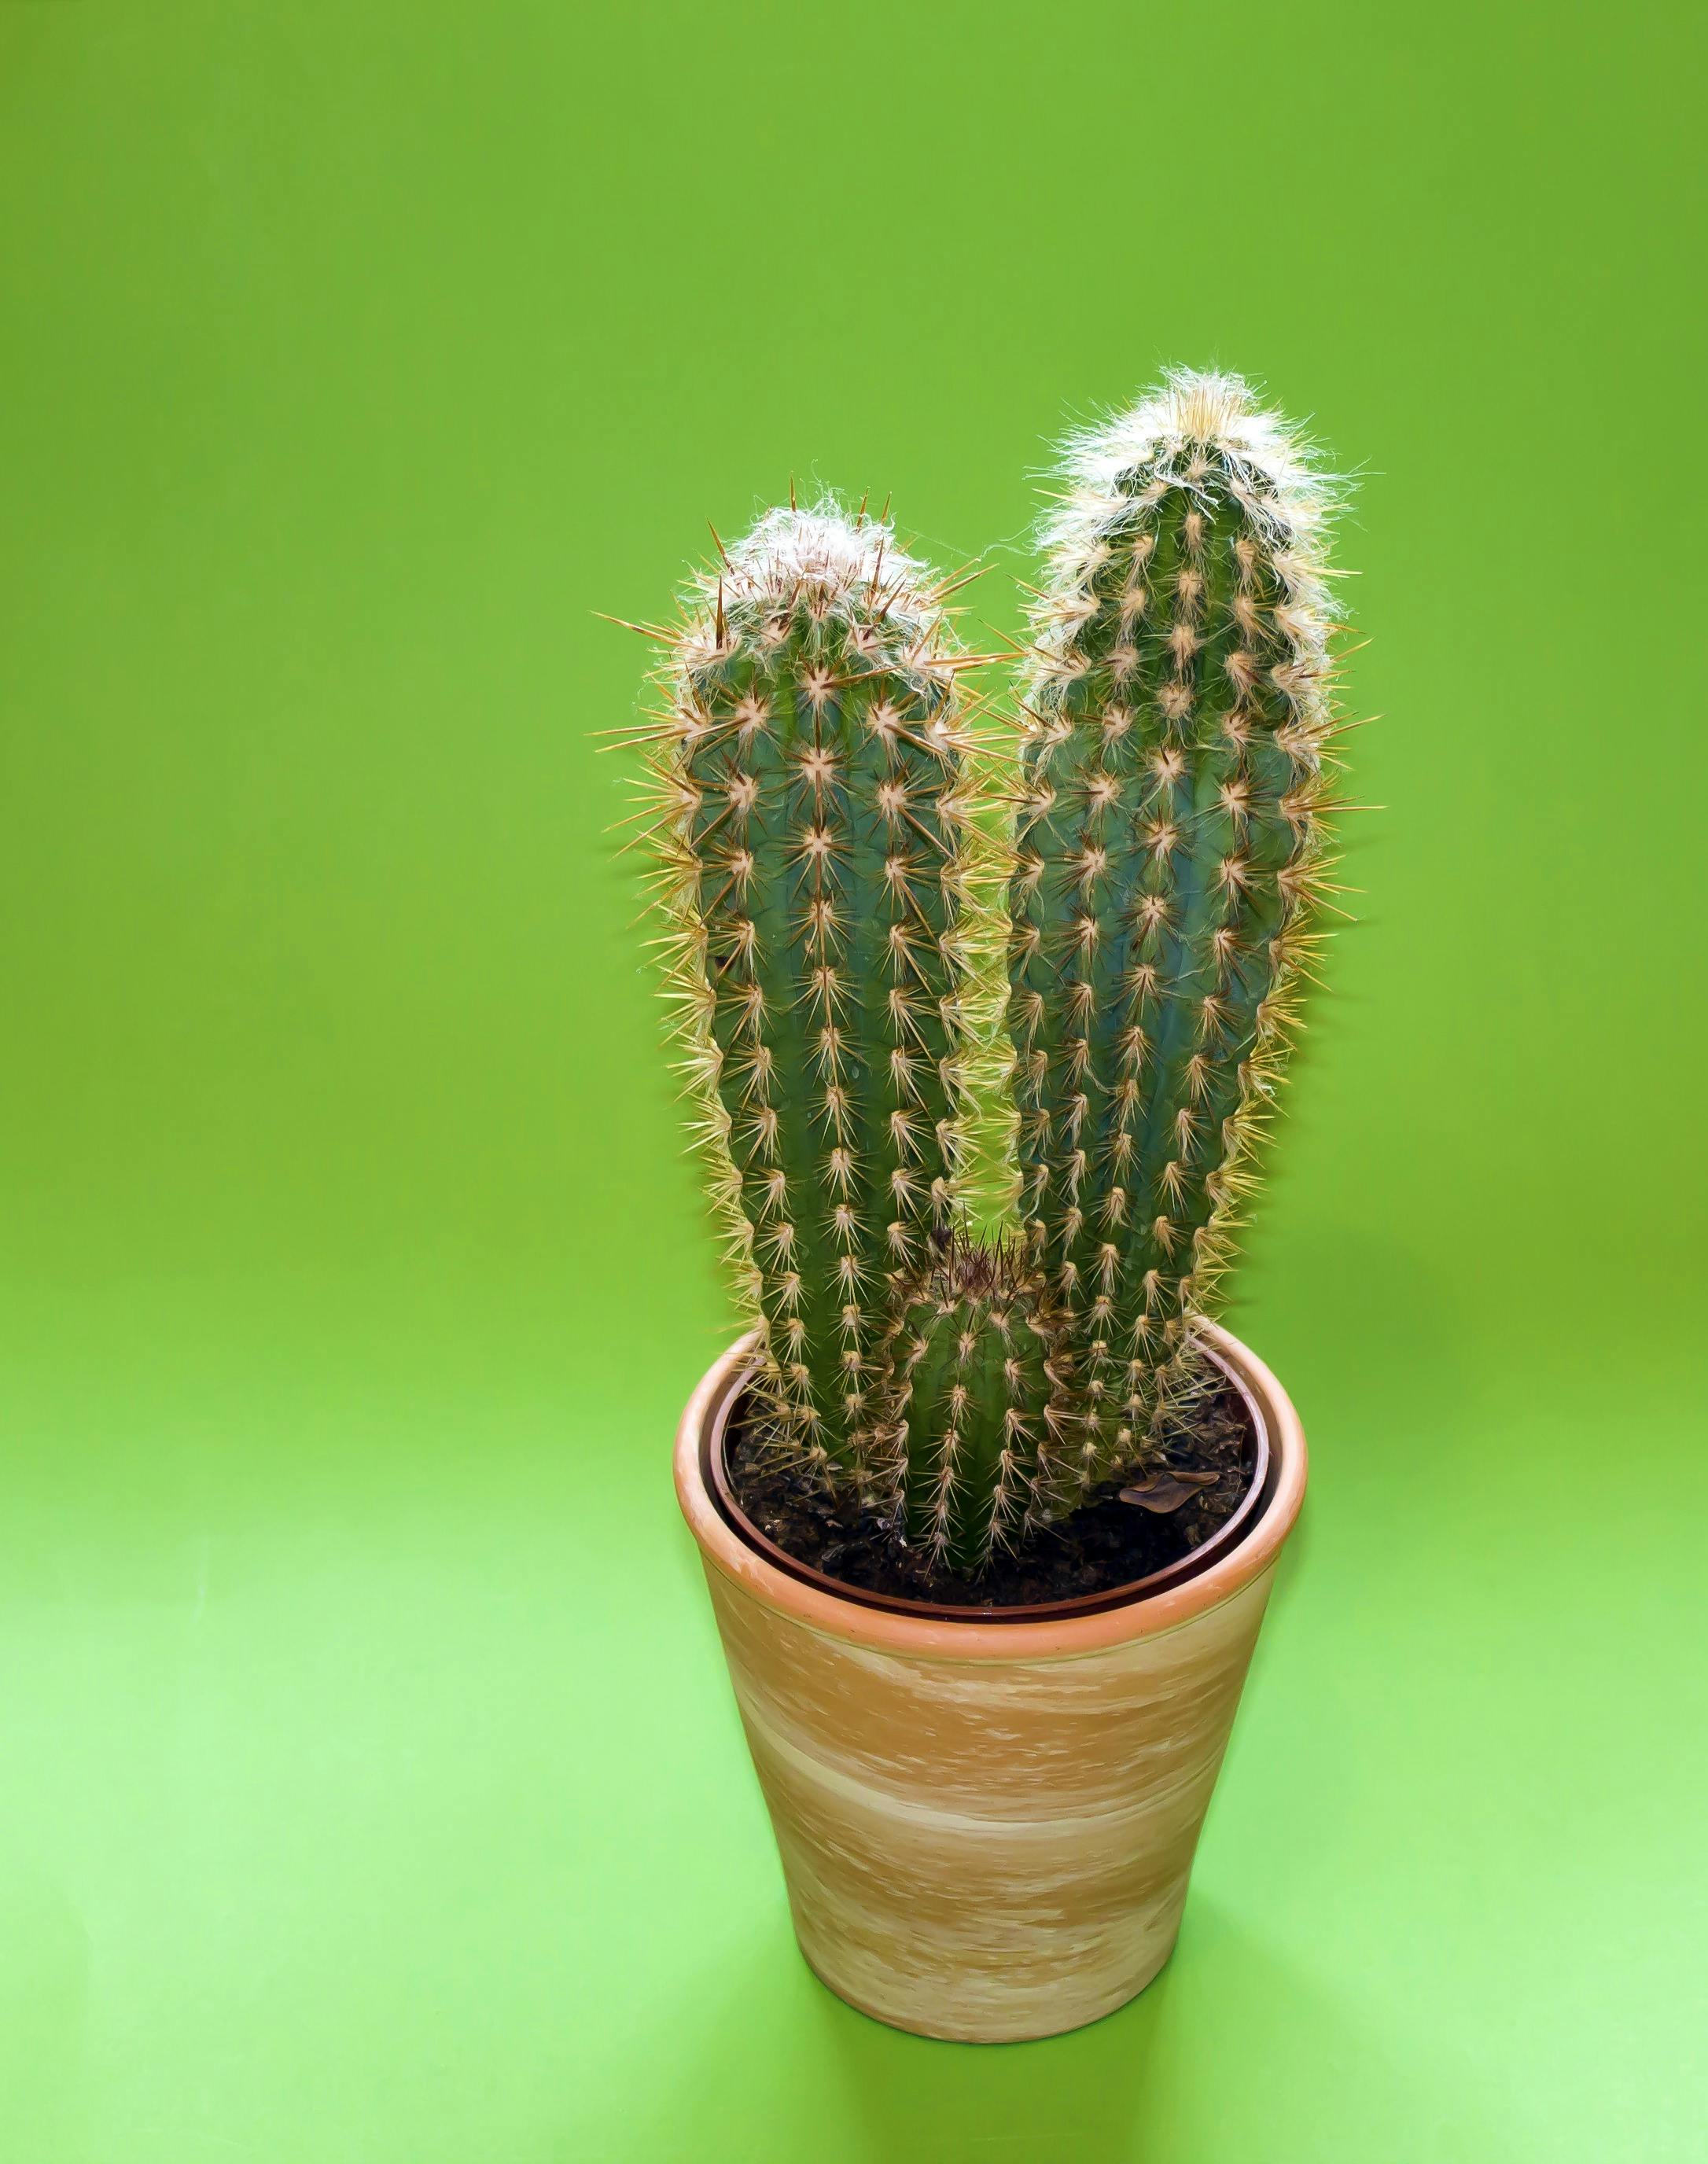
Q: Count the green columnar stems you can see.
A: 3